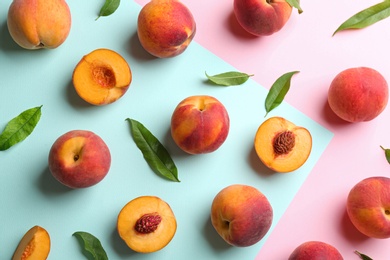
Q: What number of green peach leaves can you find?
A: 10